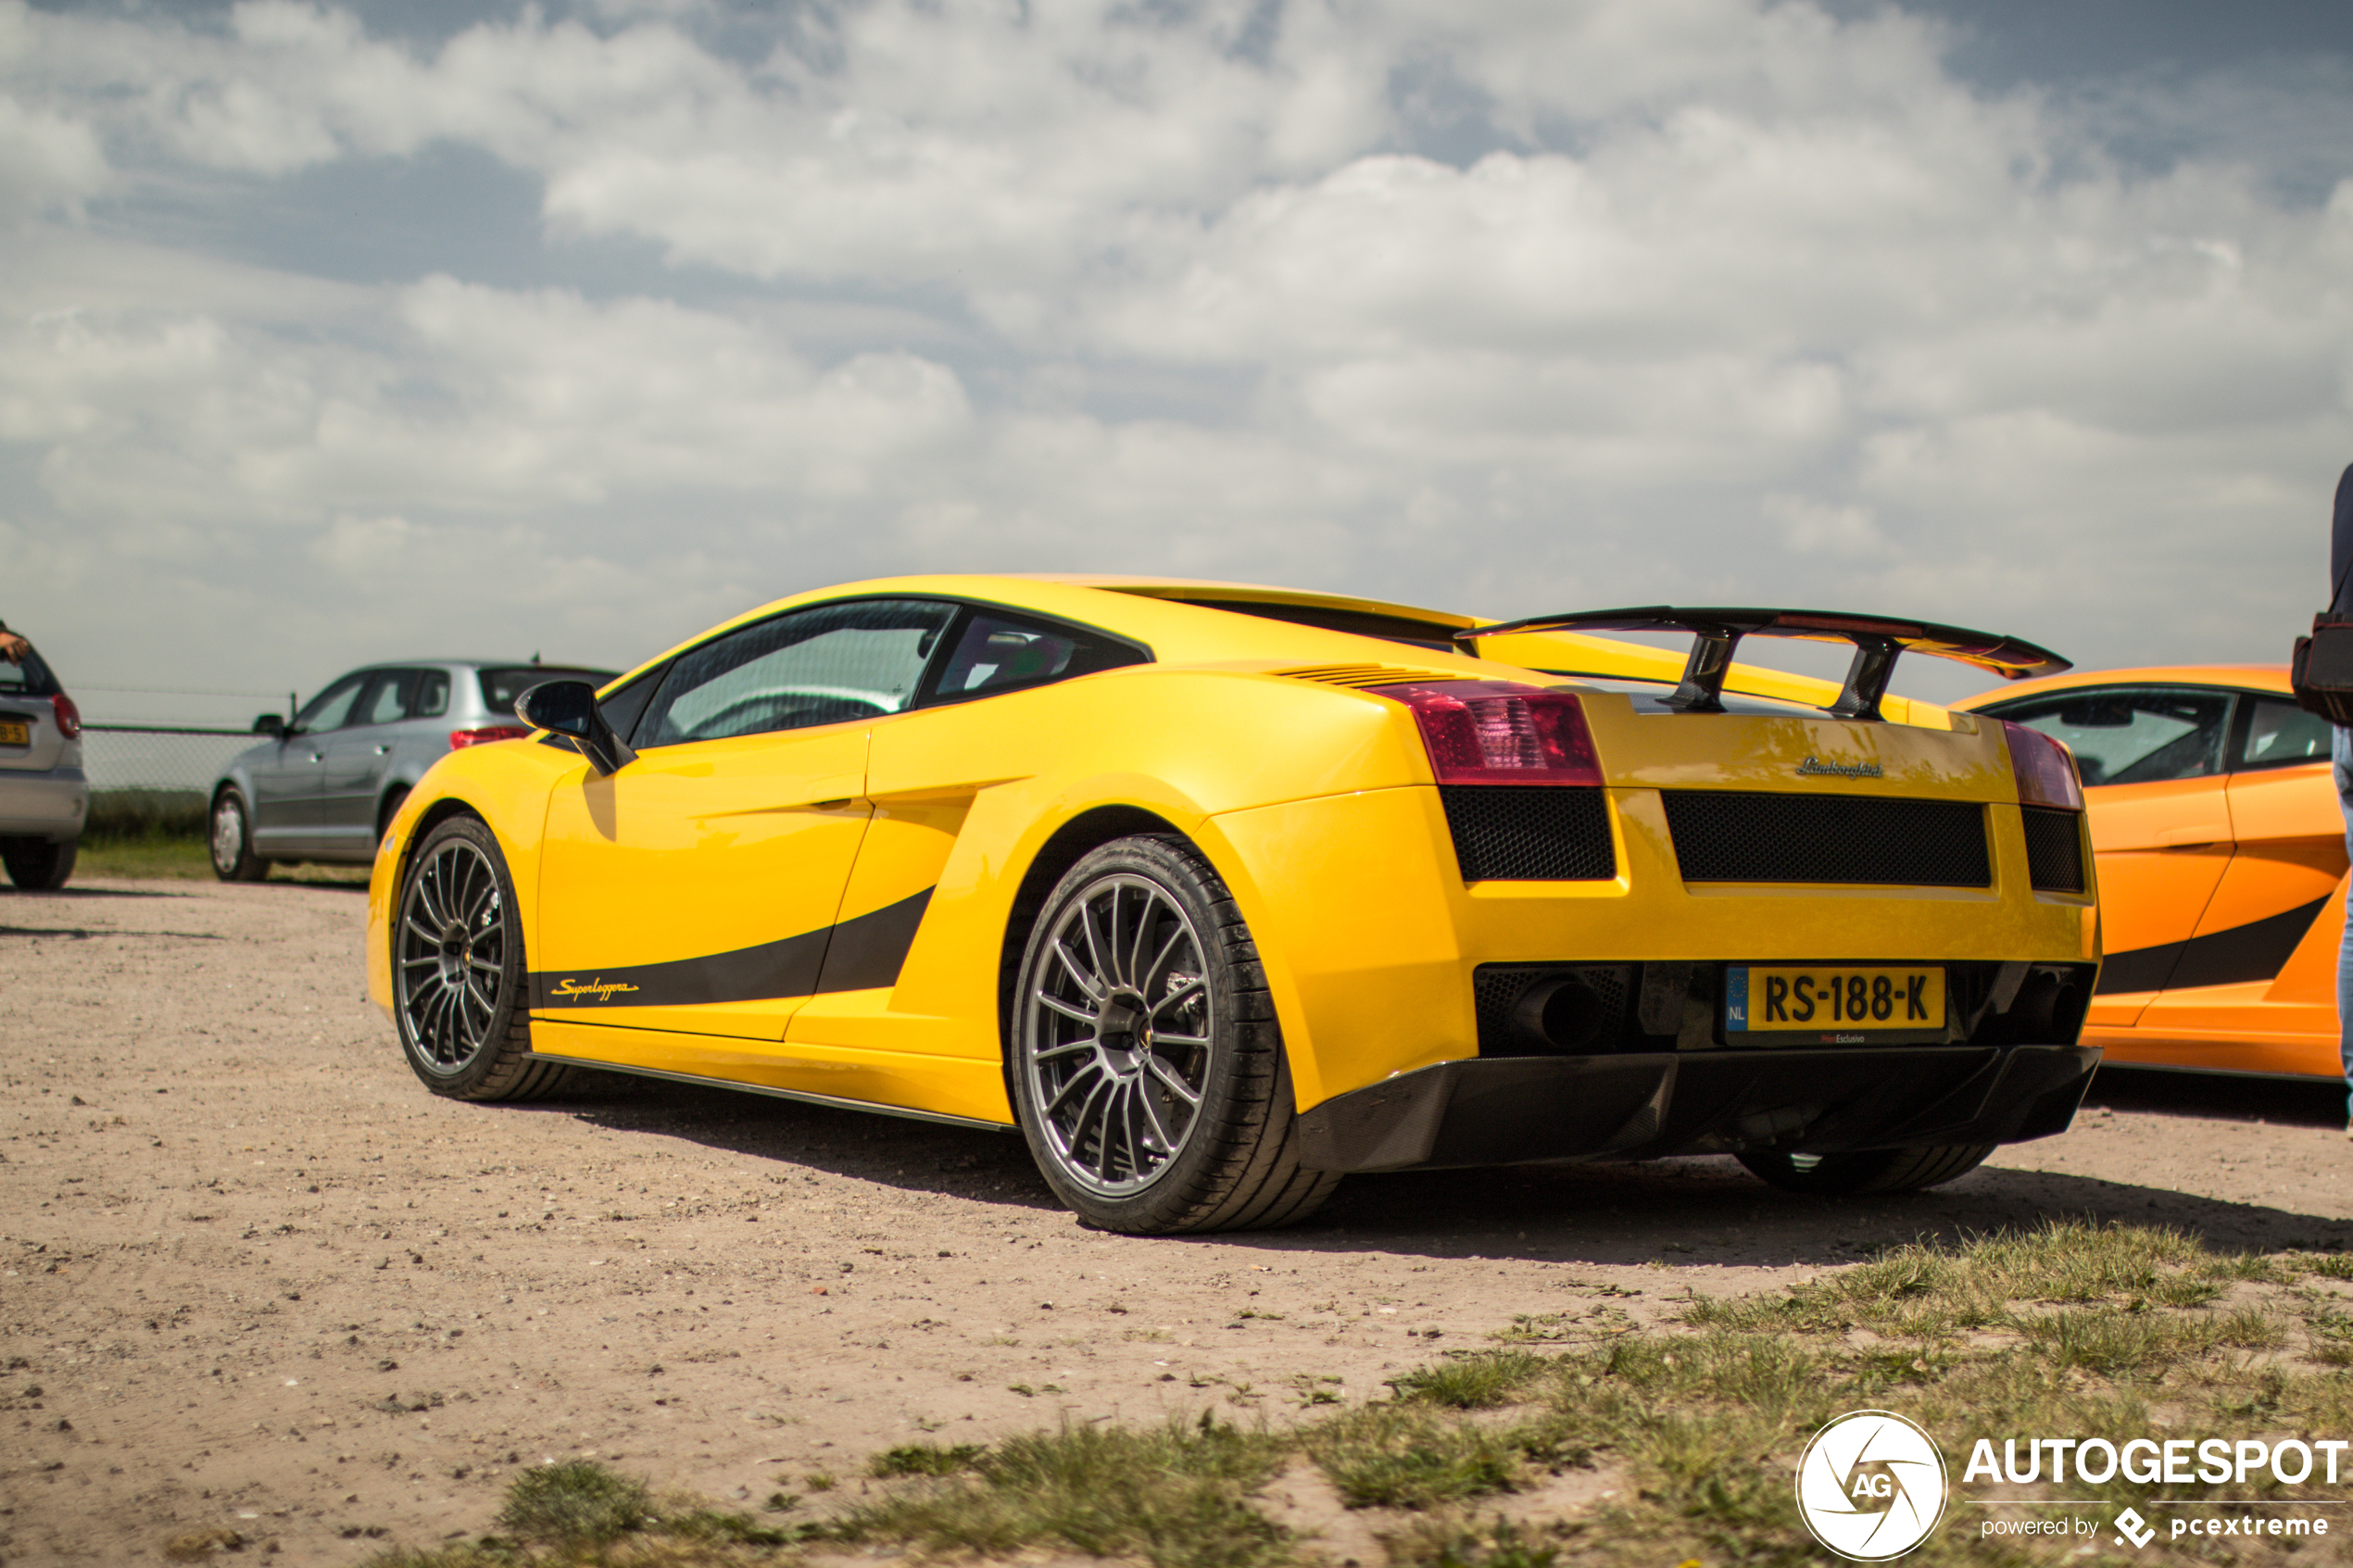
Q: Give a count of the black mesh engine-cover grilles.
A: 3